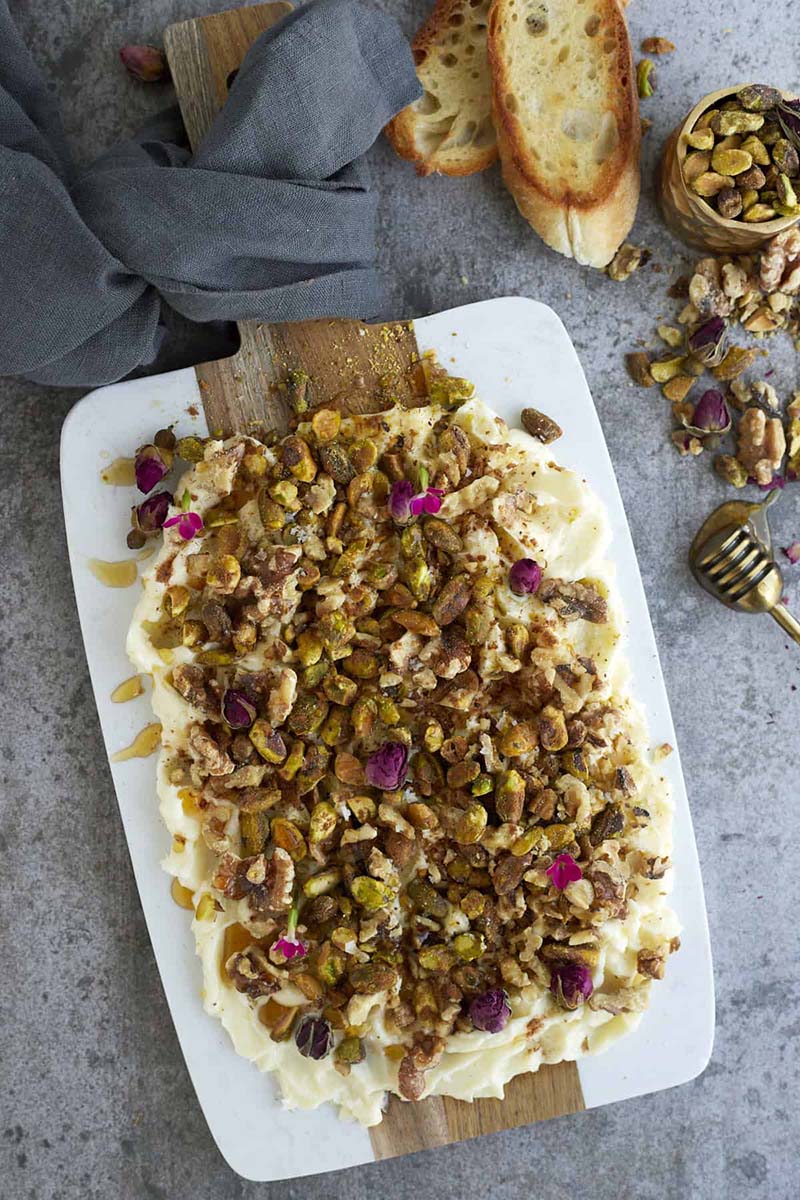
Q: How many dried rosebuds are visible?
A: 13